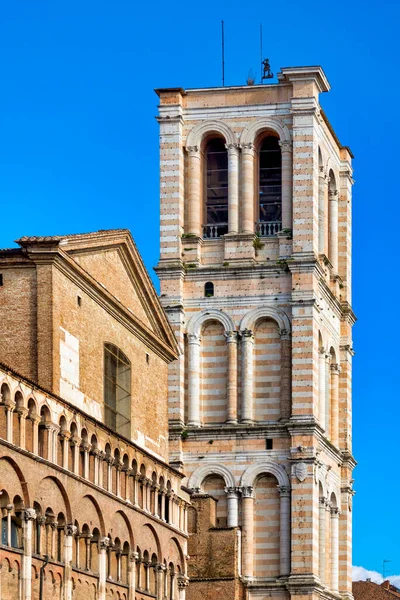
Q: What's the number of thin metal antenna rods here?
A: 2